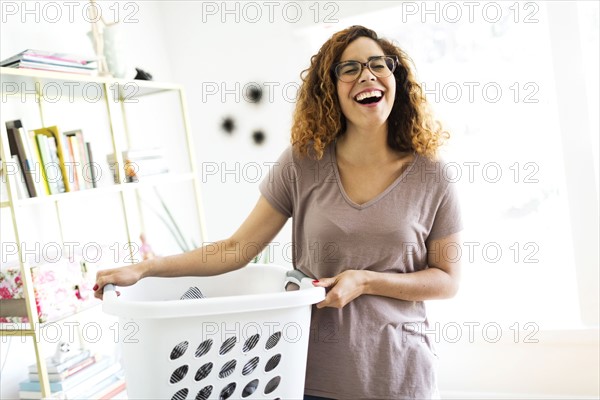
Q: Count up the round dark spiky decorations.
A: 3